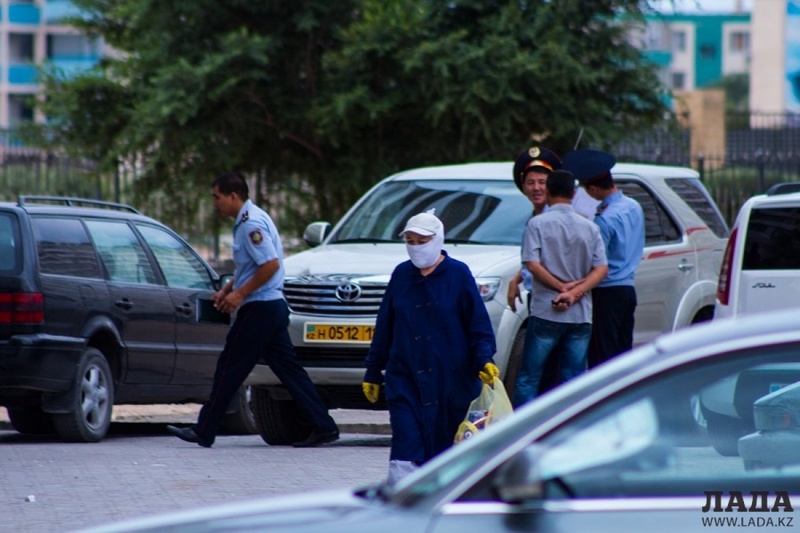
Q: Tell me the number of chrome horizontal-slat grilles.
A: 1